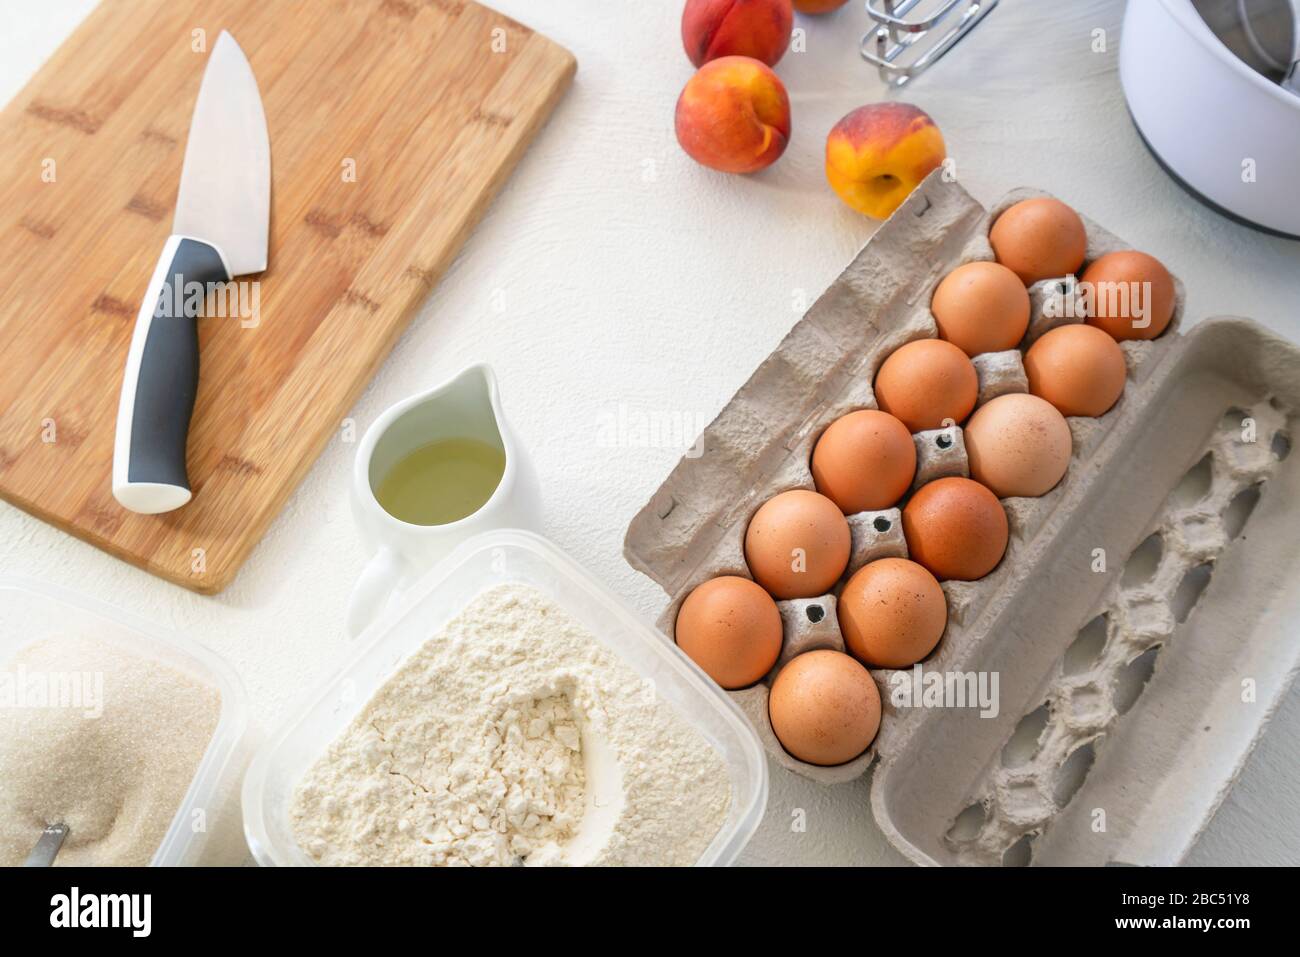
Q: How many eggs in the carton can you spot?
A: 12